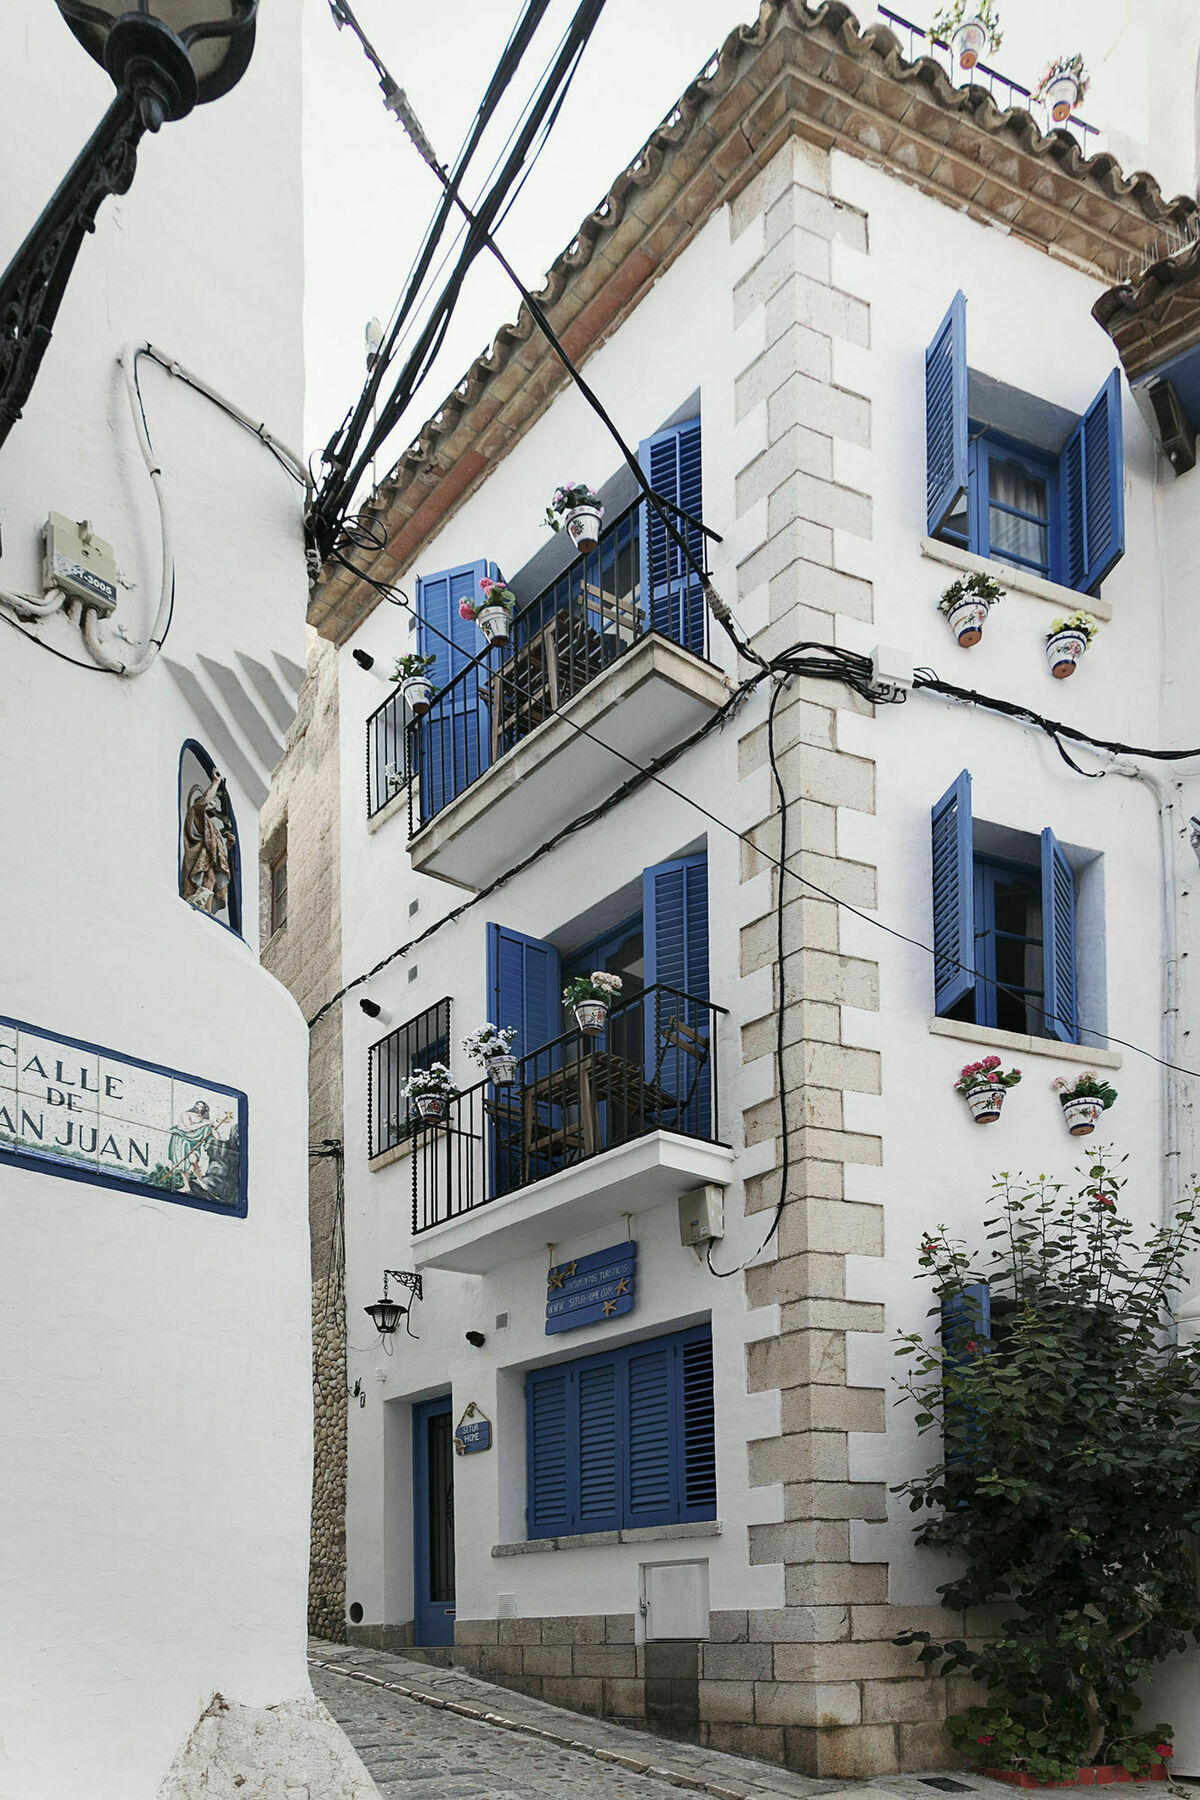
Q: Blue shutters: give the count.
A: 13